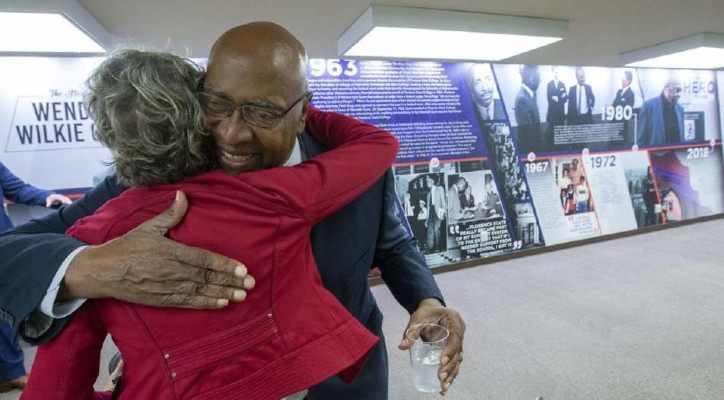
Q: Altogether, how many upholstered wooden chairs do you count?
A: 0